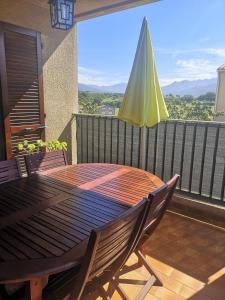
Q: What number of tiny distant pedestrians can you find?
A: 0